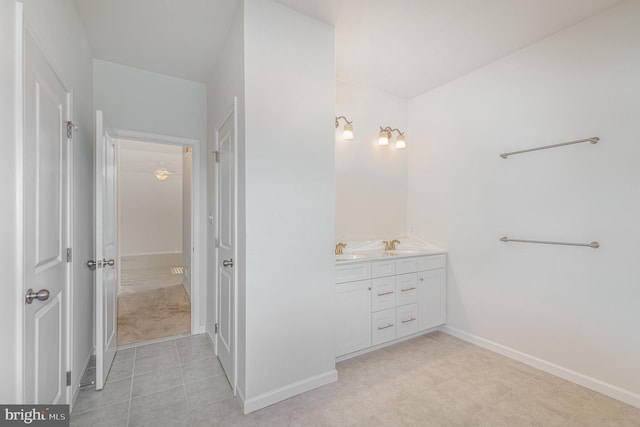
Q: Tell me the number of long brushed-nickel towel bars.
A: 2